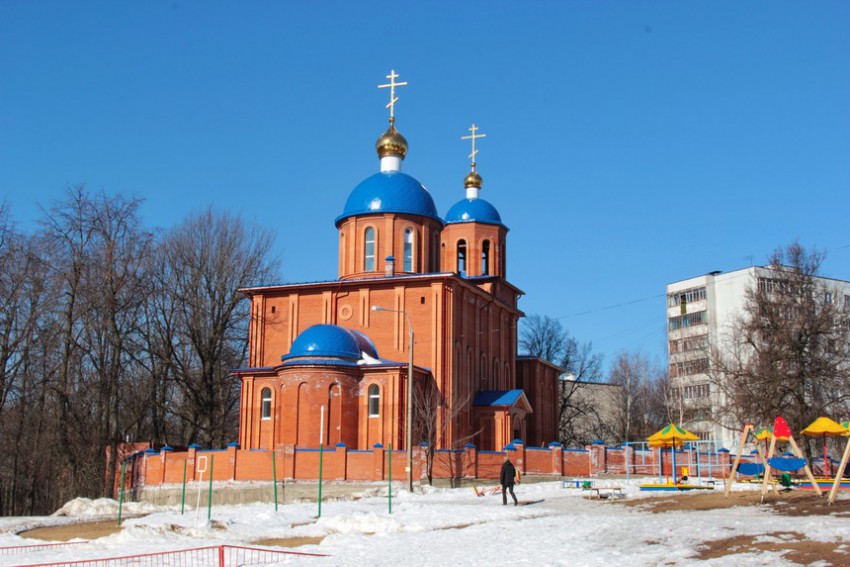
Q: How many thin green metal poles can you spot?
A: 6